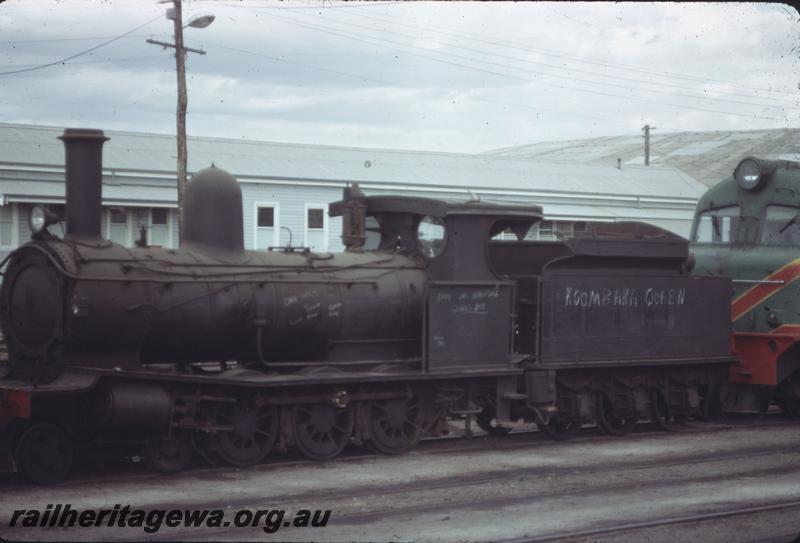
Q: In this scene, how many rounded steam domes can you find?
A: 1